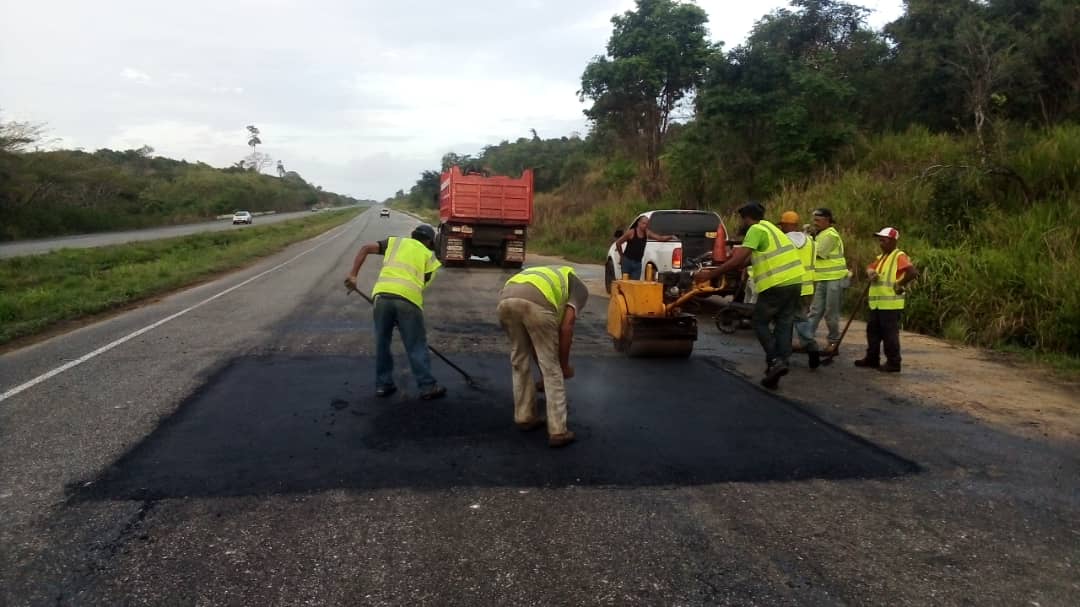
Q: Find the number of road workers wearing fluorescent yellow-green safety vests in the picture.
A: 6